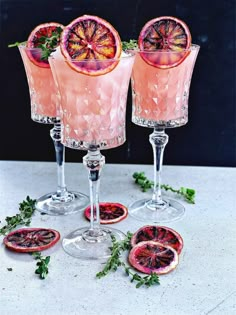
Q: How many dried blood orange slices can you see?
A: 7